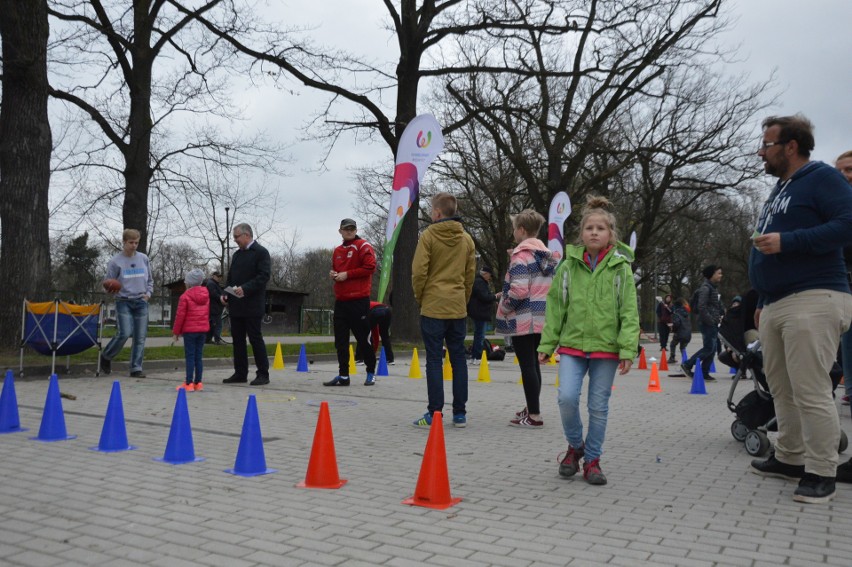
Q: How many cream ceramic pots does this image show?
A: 0